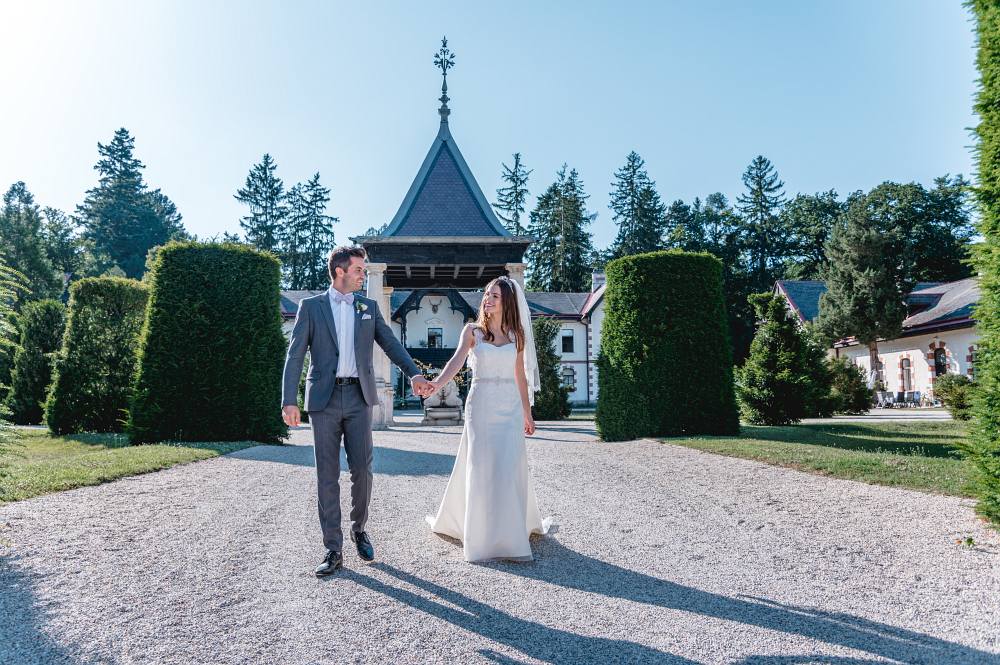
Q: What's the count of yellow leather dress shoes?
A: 0